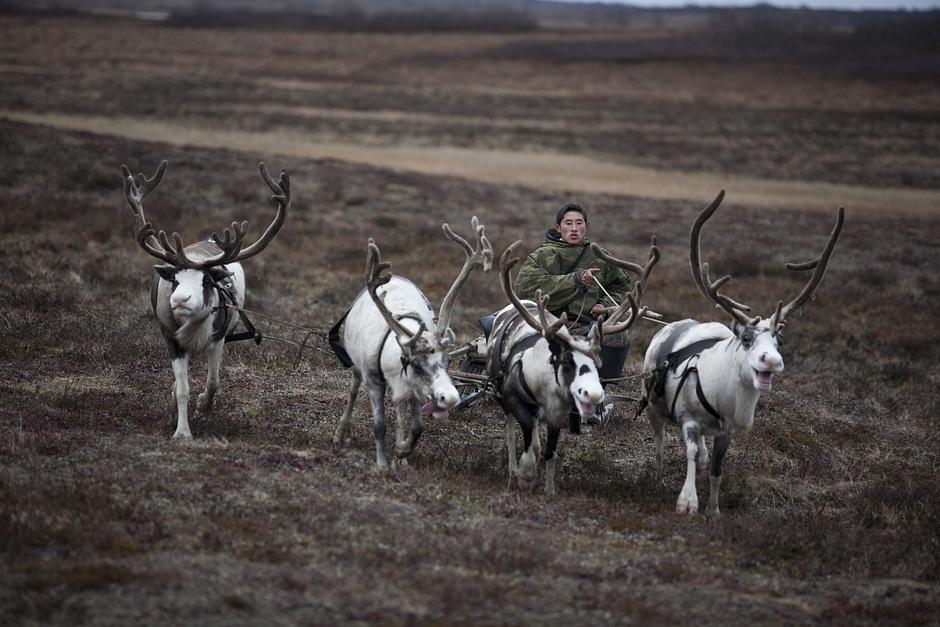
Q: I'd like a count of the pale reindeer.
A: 4